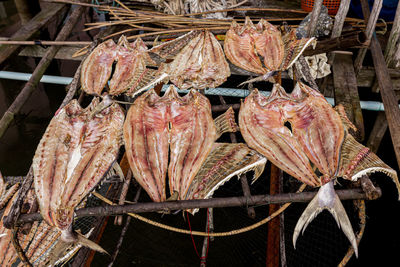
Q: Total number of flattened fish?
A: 6